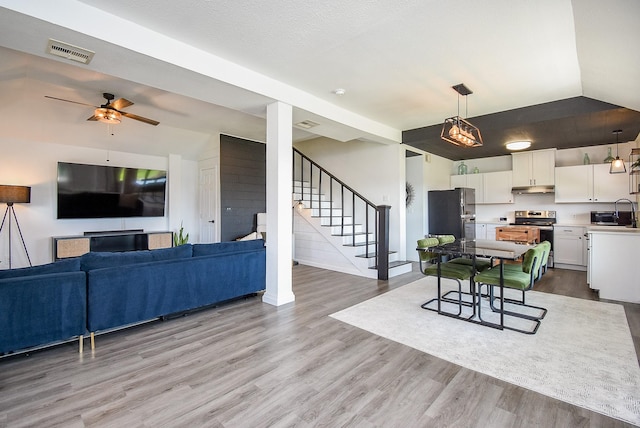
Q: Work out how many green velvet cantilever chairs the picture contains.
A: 4